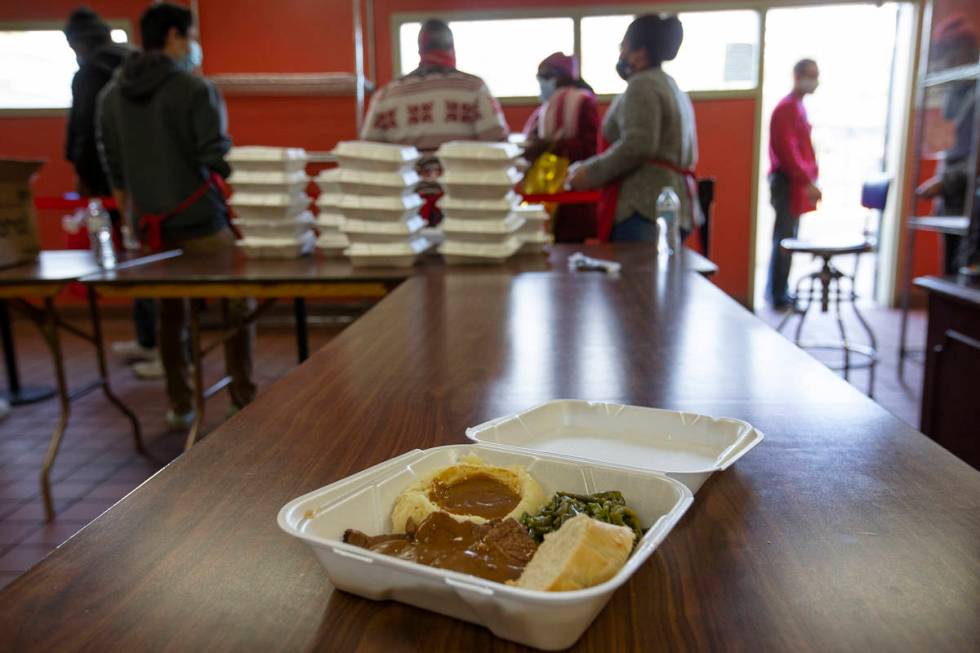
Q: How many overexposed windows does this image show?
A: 3